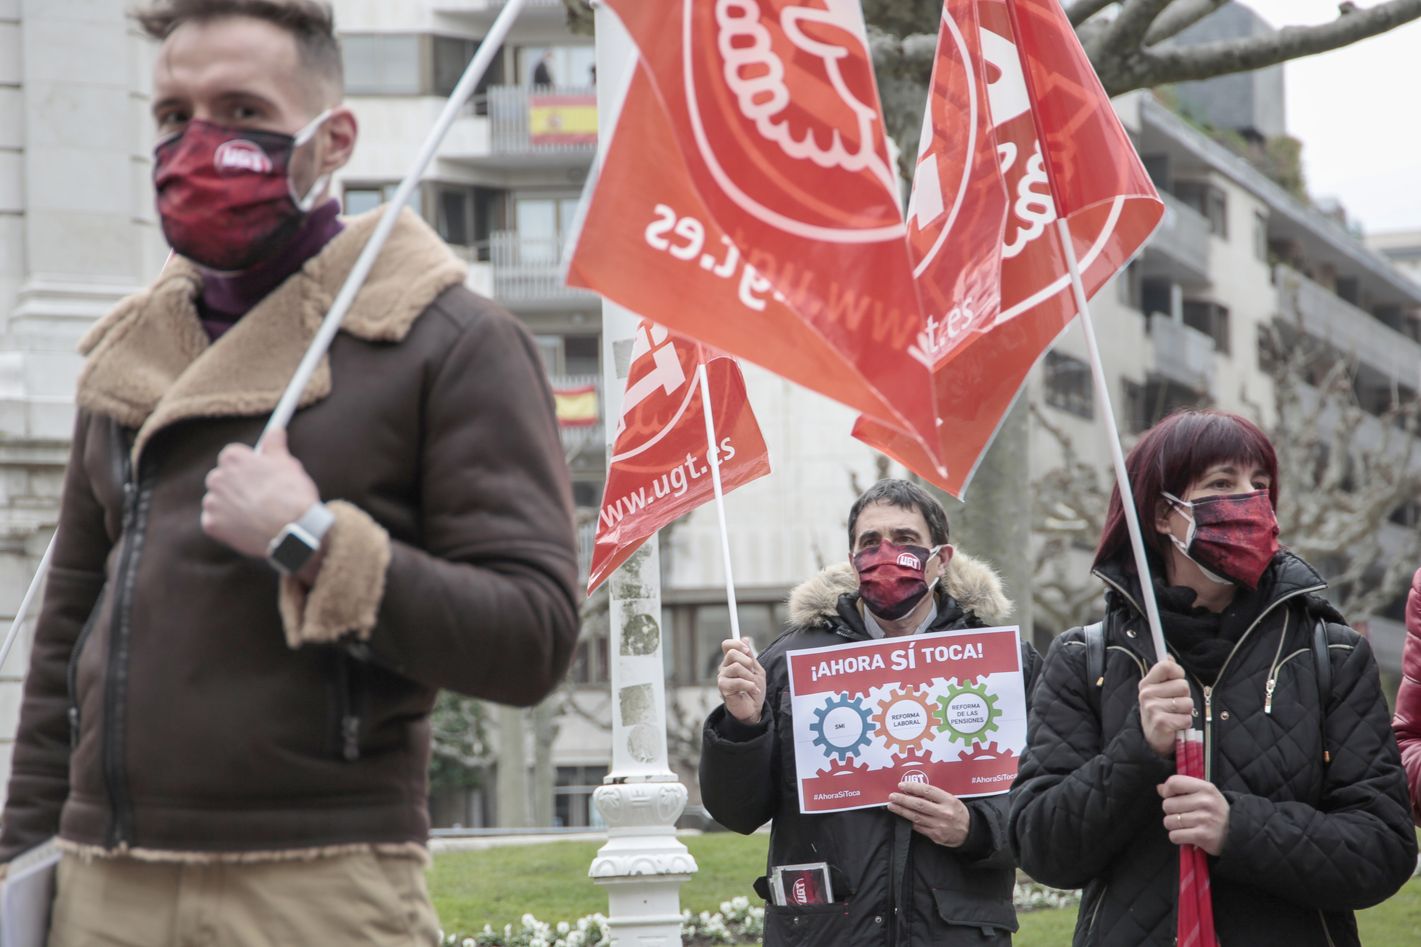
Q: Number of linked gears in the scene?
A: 3